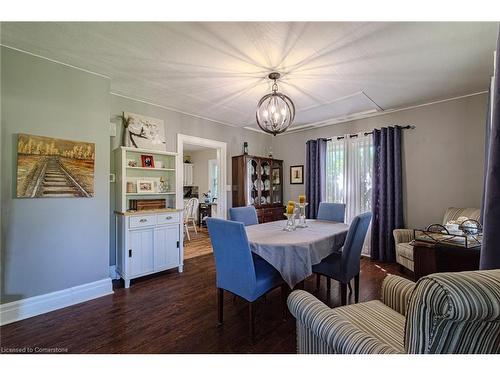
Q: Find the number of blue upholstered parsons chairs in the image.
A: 4